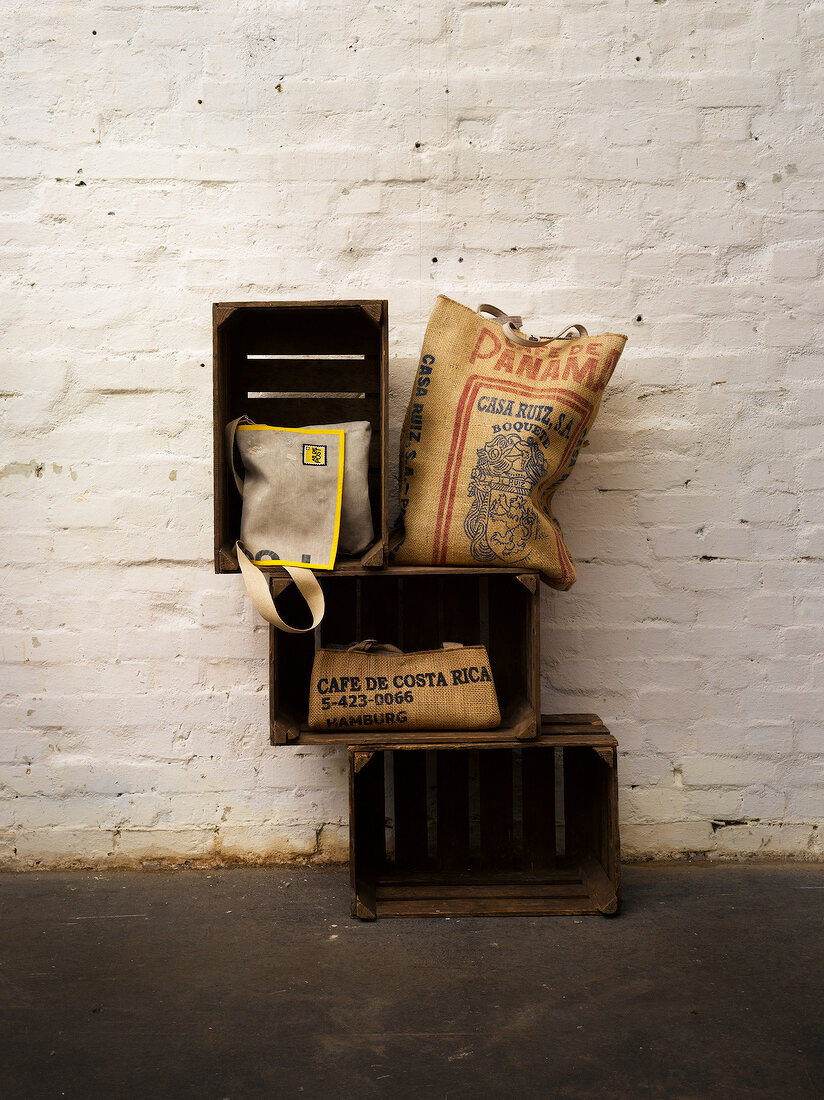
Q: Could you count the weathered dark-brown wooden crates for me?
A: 3